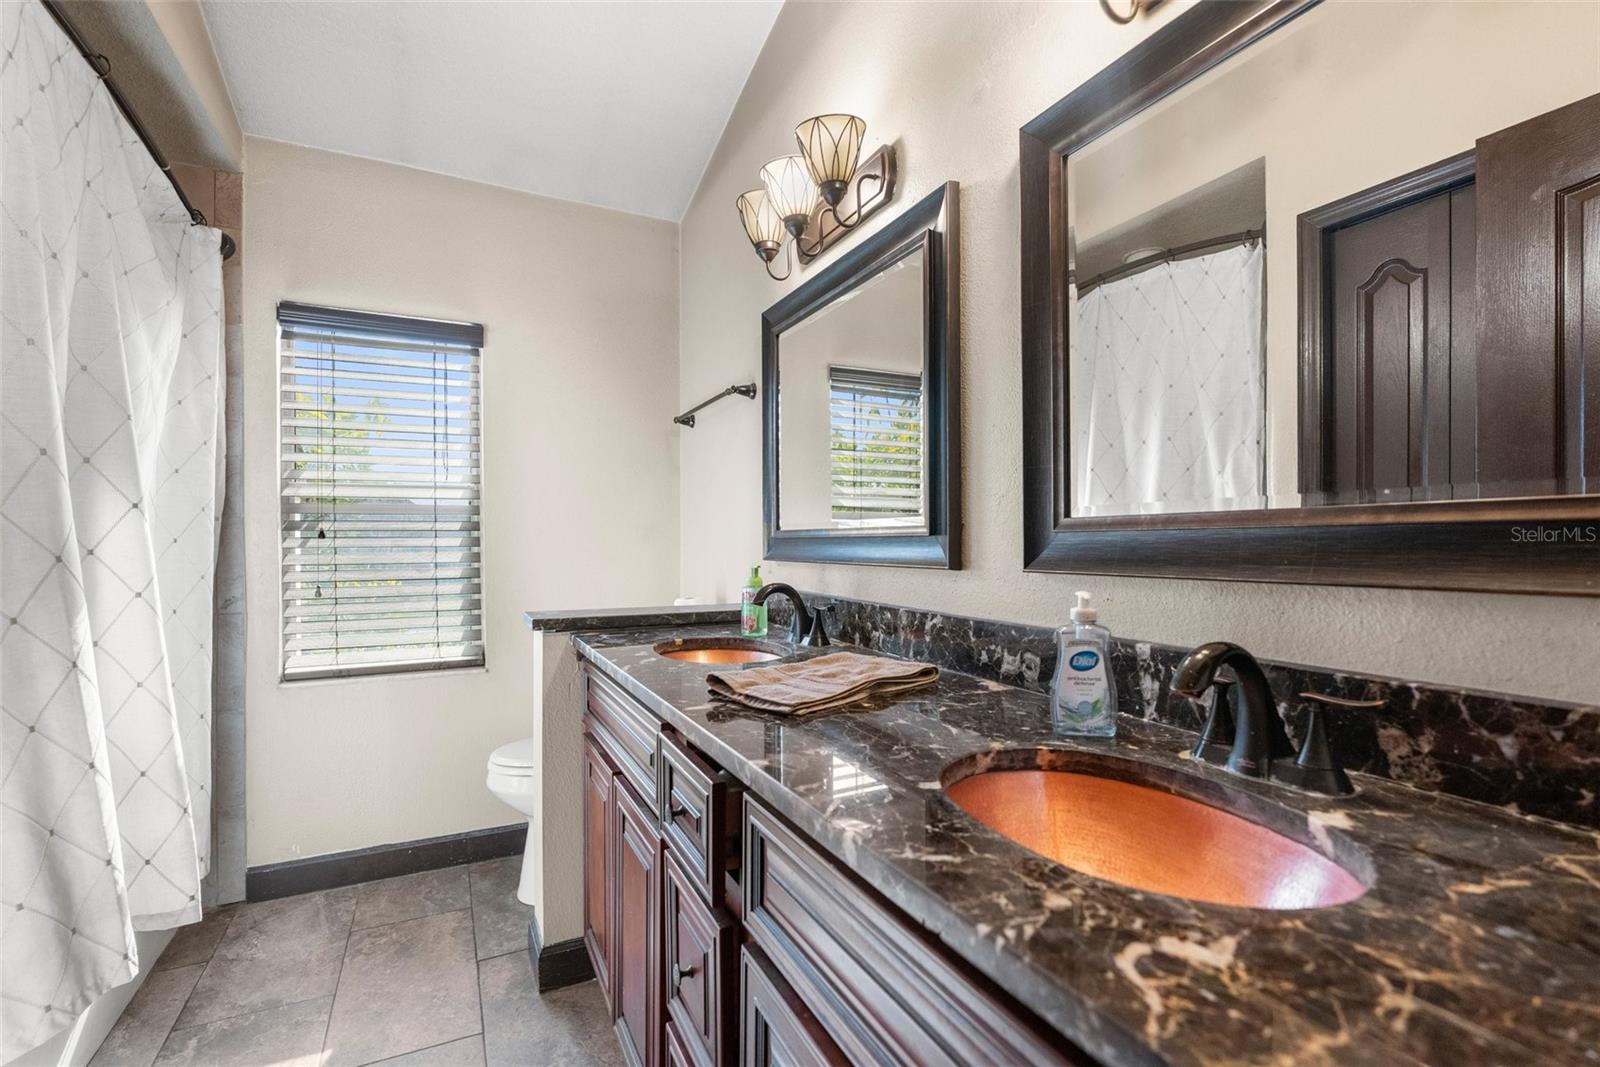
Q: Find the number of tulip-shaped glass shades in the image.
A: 3